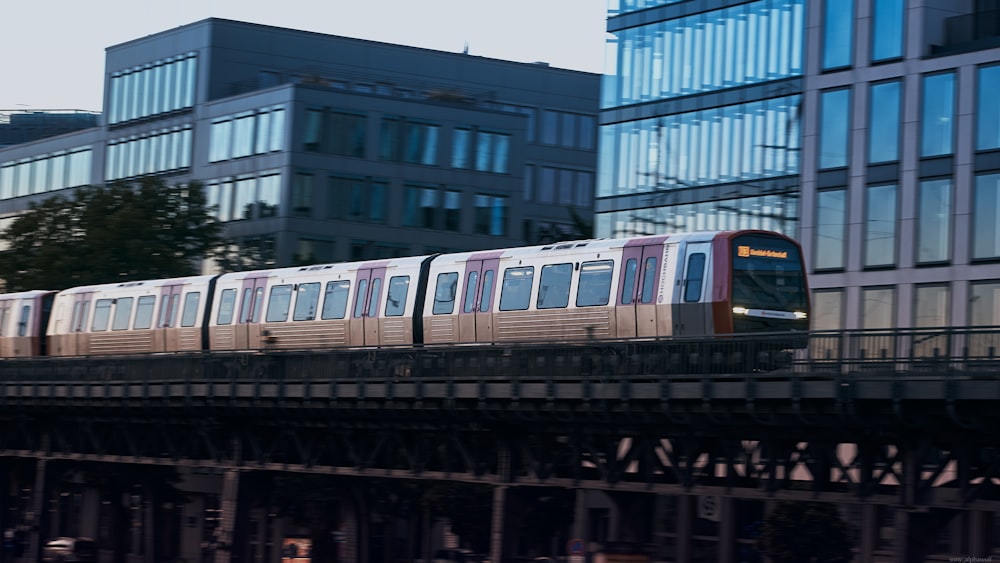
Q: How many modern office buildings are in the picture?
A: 2